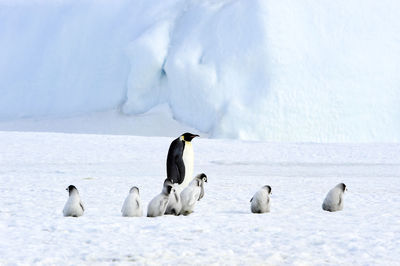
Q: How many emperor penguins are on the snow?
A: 8